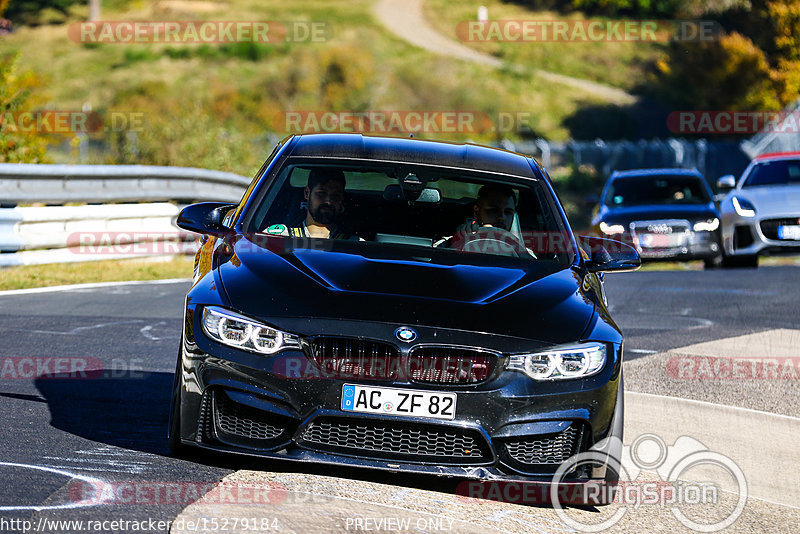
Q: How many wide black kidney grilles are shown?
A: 2